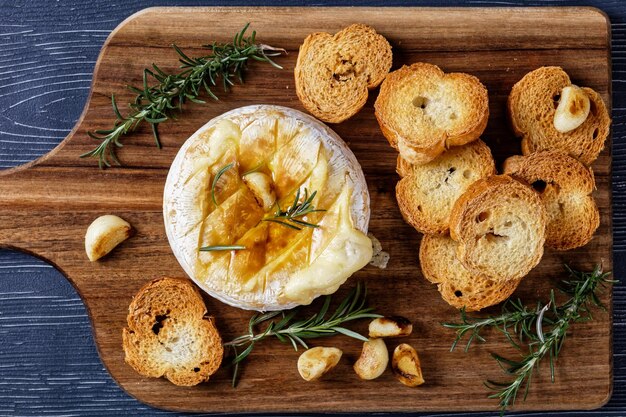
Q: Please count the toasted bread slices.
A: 8